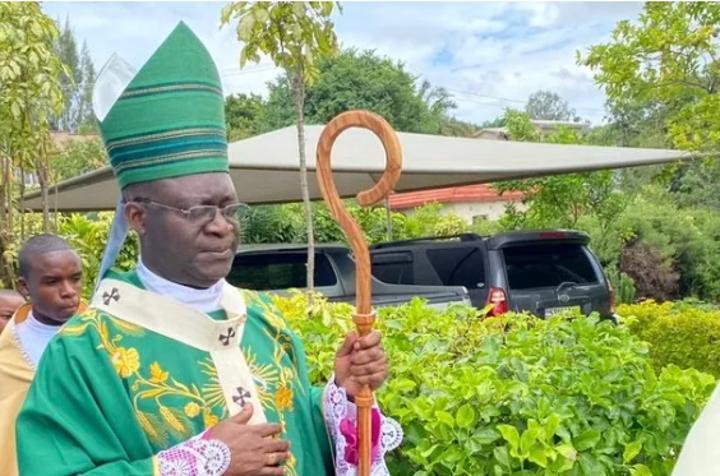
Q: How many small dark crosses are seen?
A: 3